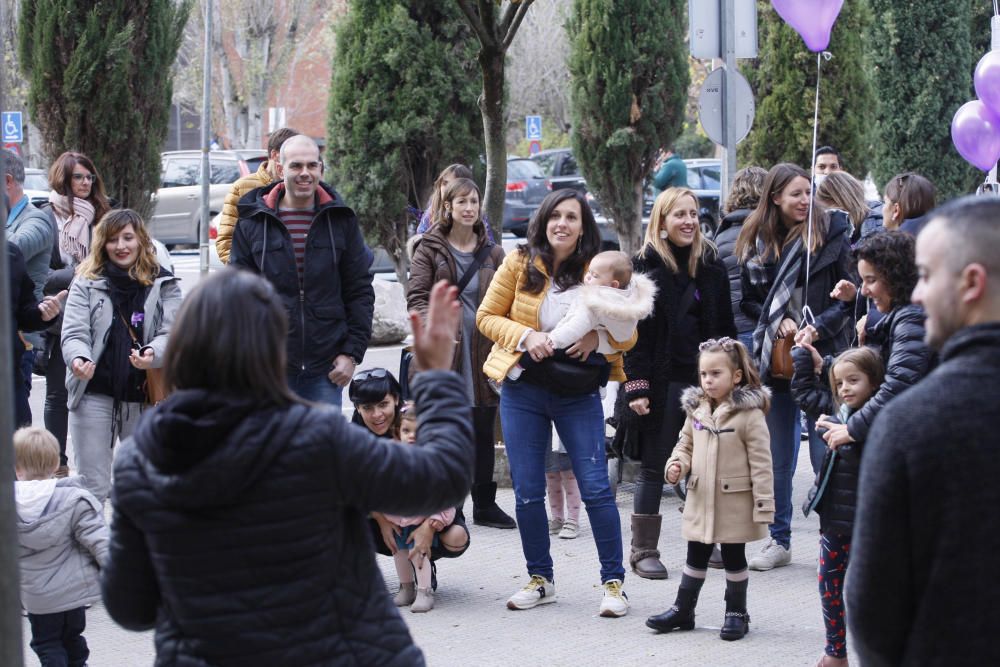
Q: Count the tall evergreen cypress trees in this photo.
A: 5